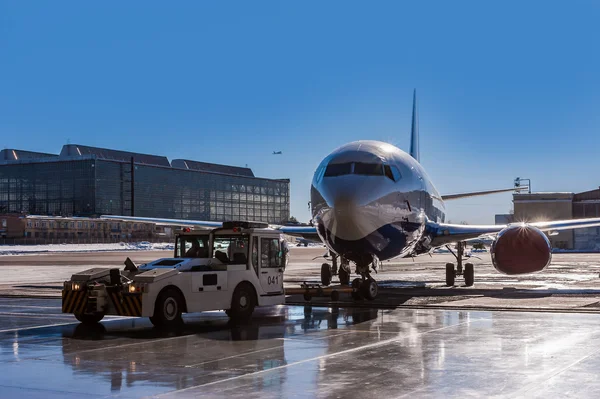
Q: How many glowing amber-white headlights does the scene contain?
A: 2